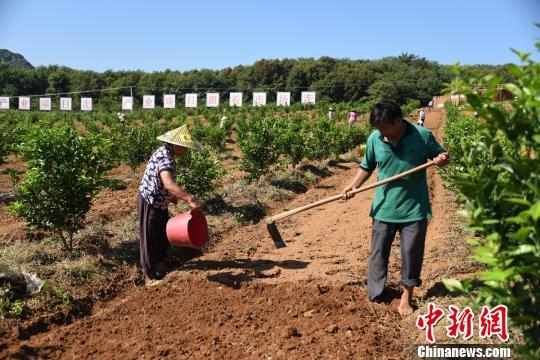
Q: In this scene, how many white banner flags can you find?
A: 14